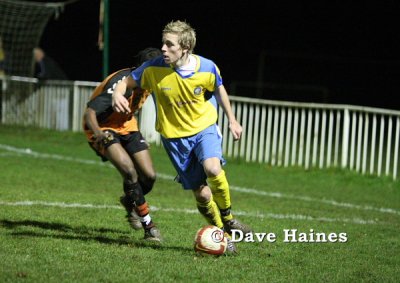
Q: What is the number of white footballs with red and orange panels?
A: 1